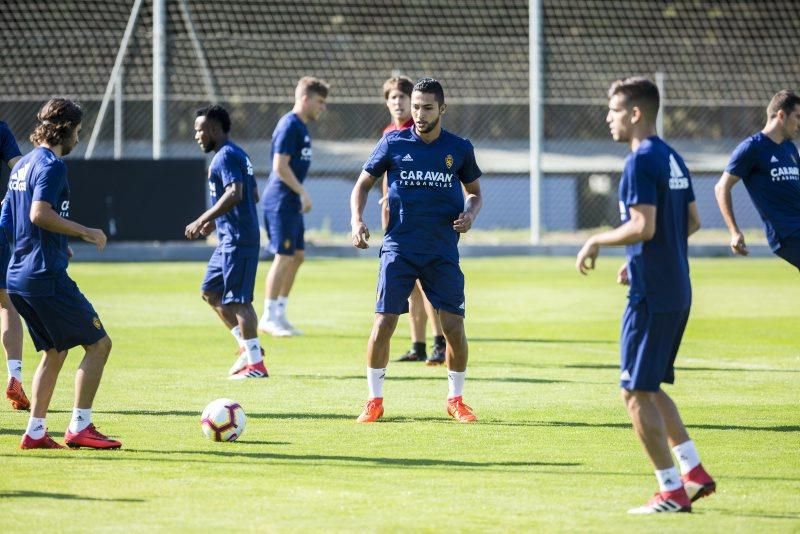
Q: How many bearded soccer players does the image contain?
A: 3